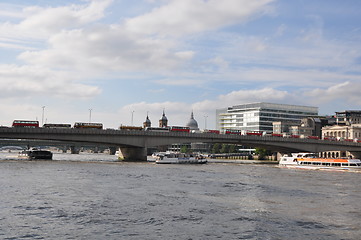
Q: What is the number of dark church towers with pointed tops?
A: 2